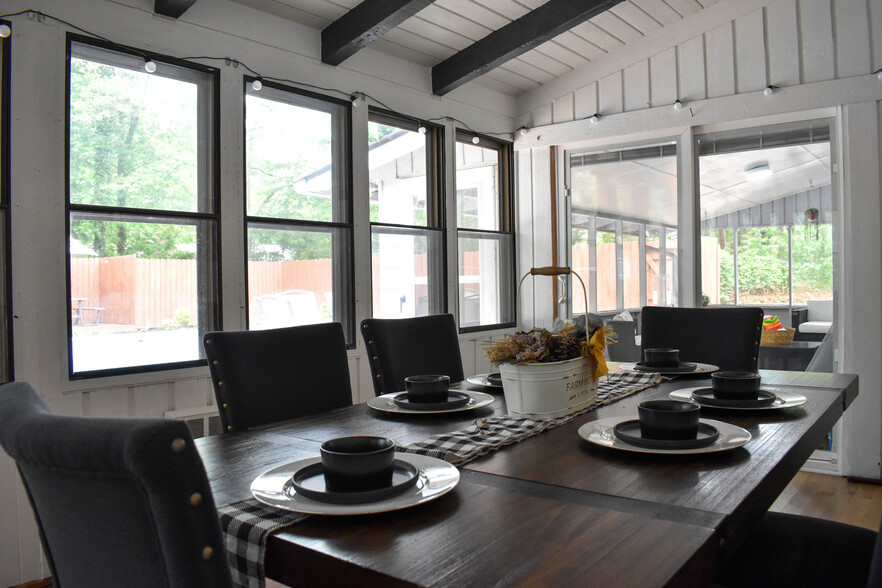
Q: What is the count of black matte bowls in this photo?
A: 5